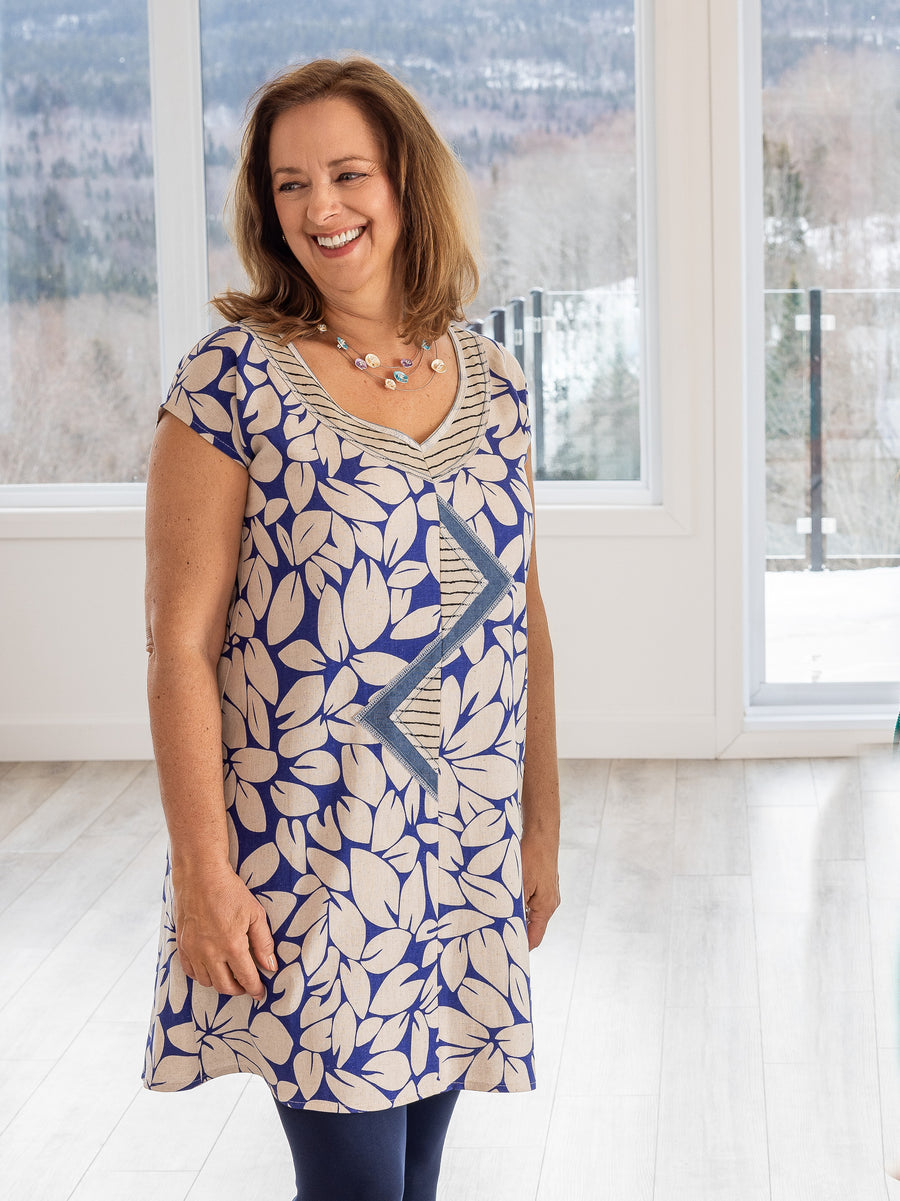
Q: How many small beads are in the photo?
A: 9